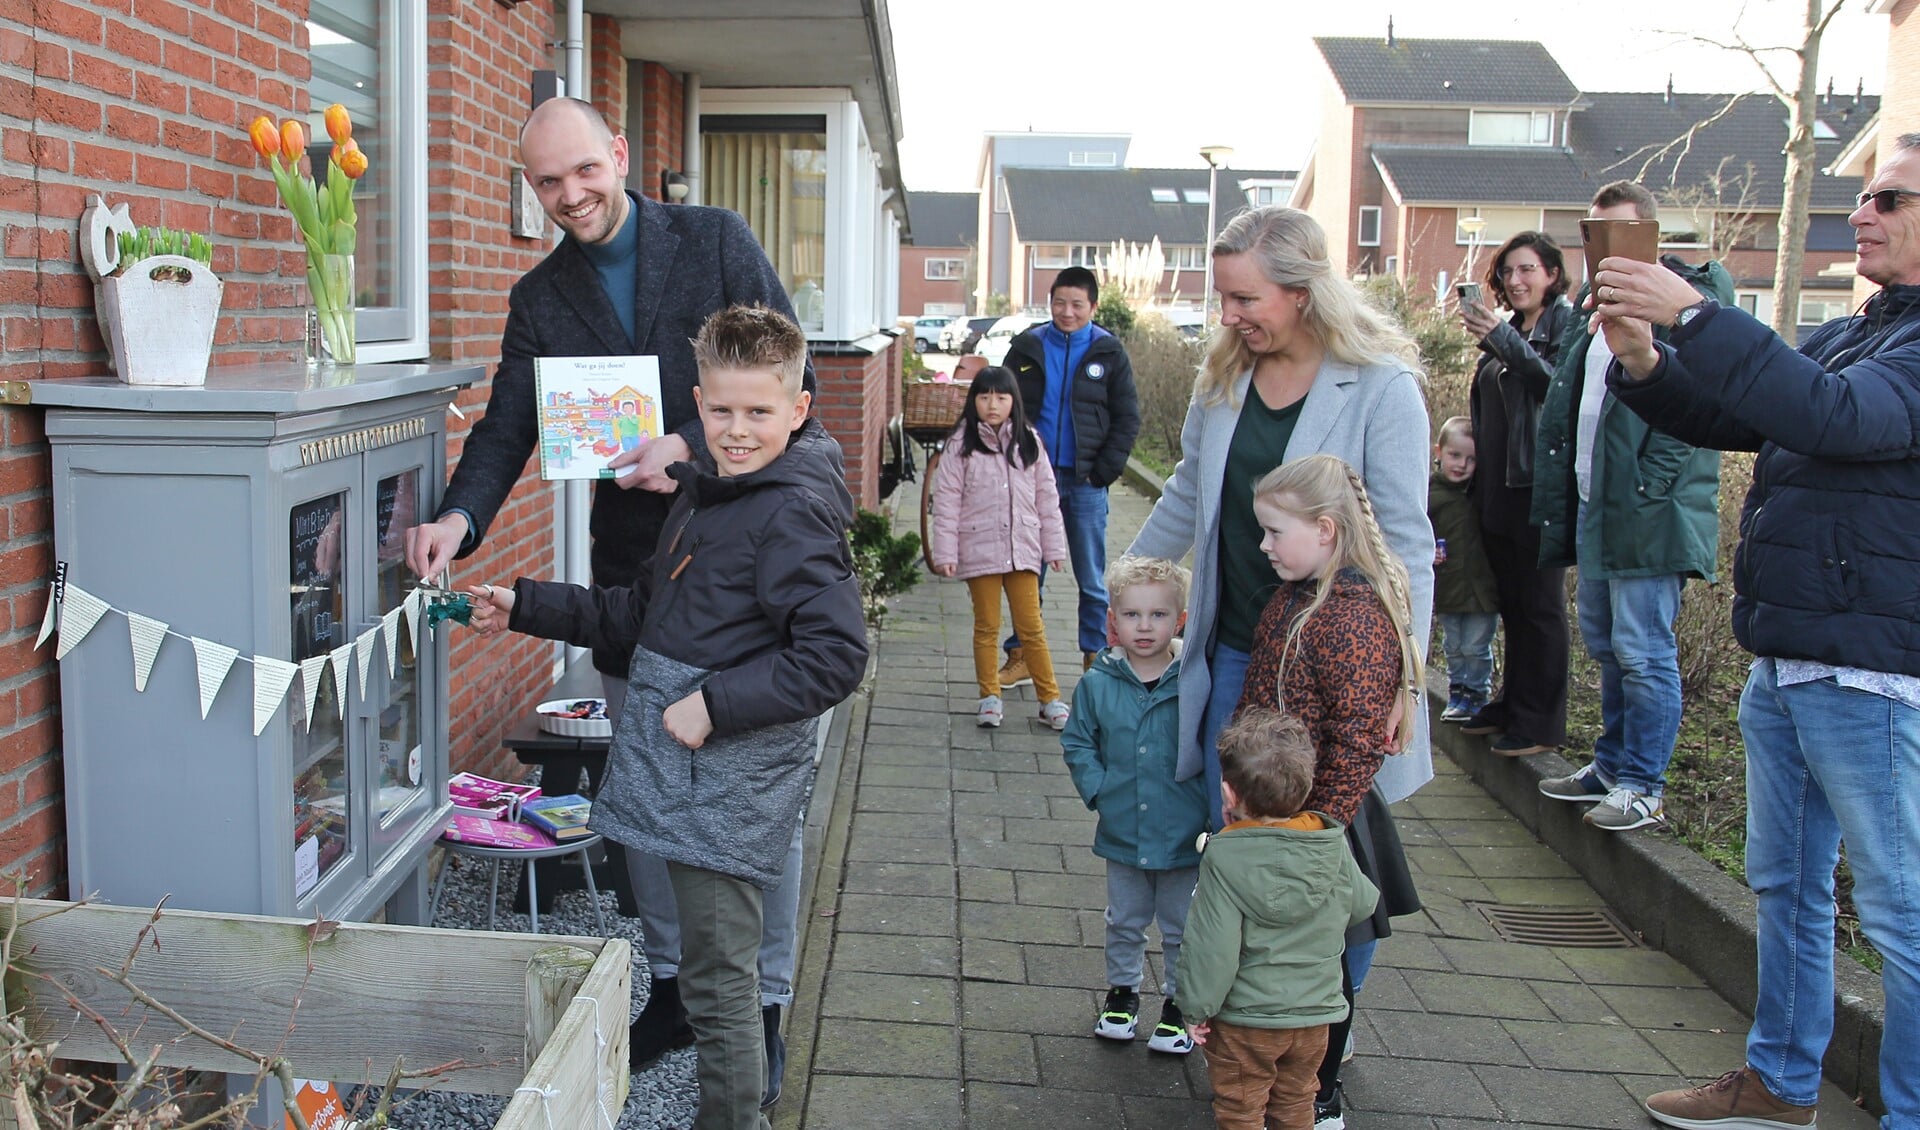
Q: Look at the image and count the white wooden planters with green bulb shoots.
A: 1